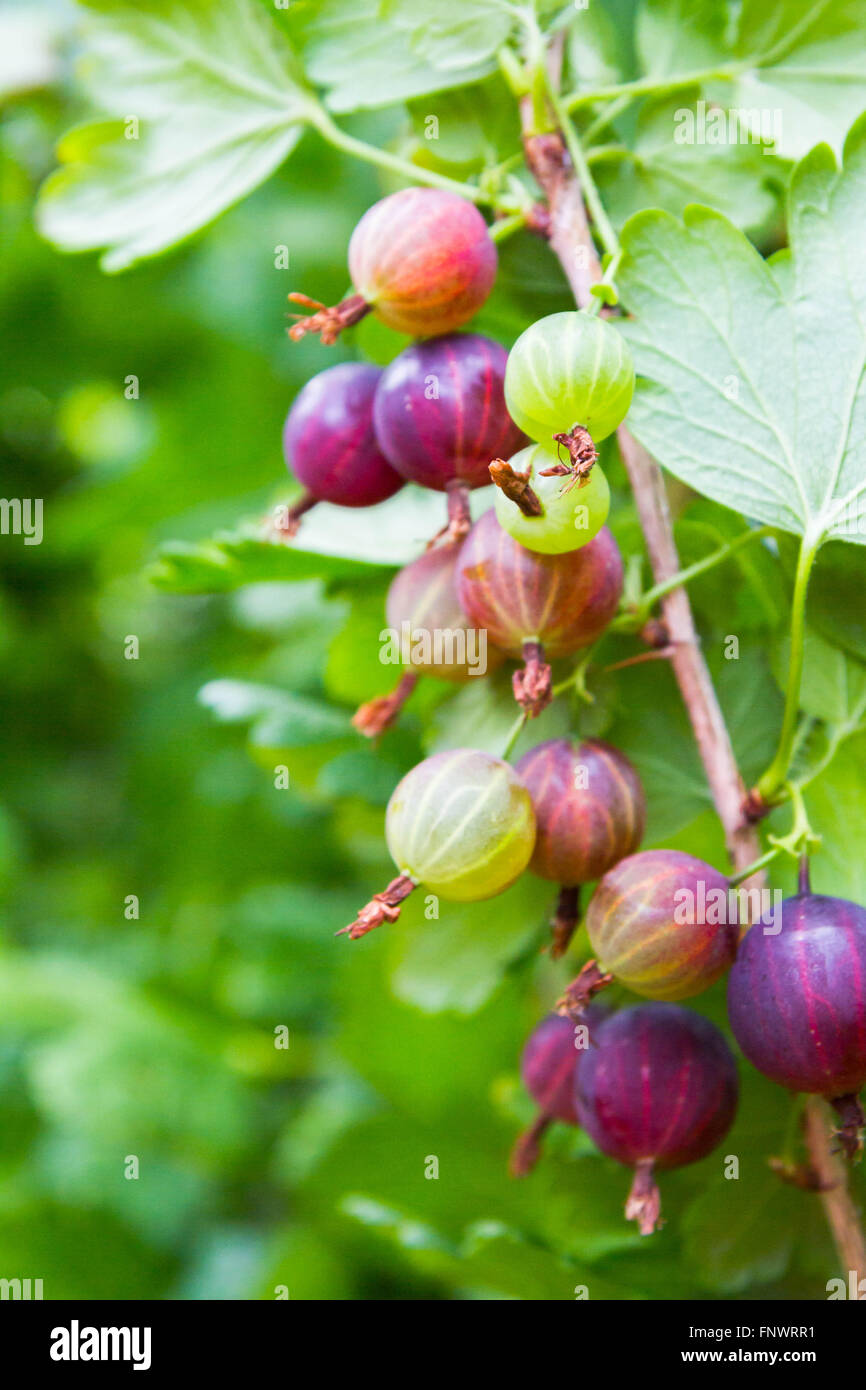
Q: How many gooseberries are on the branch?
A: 13